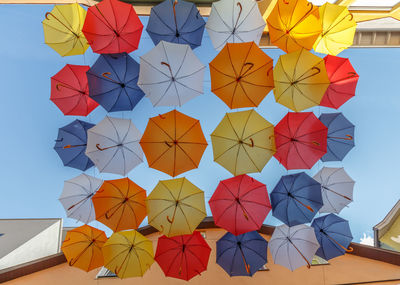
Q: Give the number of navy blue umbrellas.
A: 7